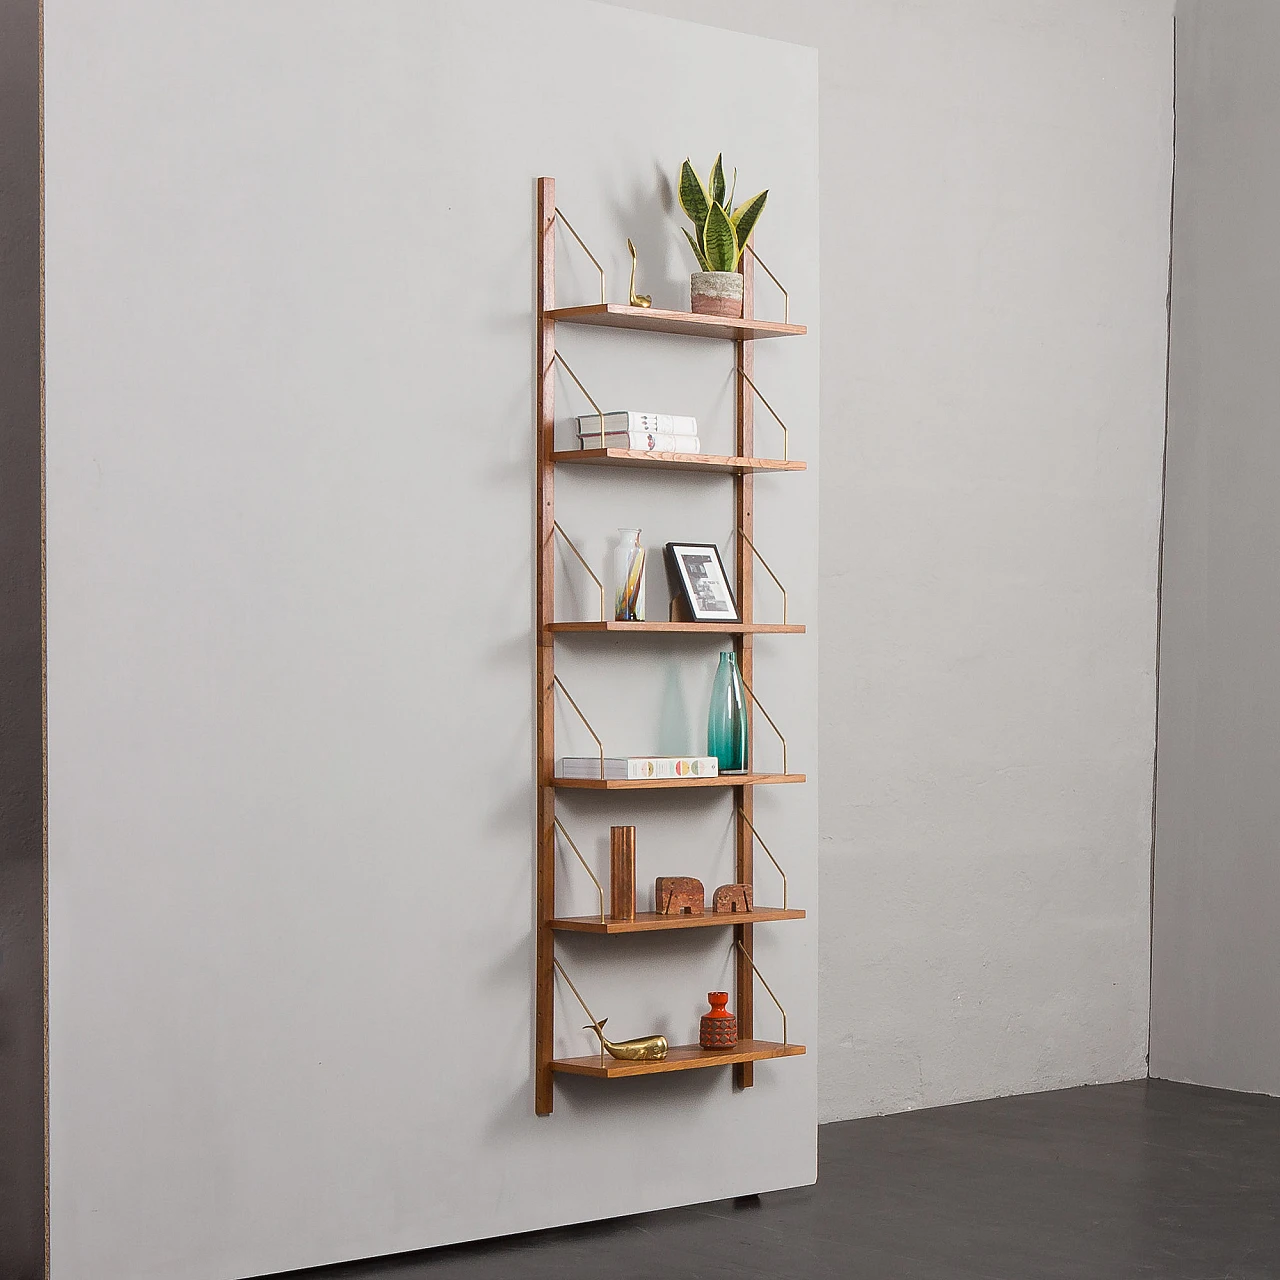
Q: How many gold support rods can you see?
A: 12